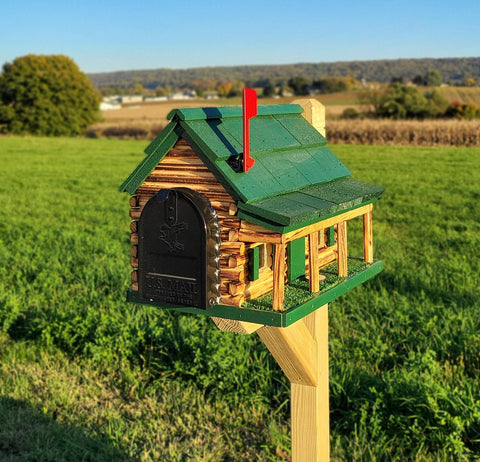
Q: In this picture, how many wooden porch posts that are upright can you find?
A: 4